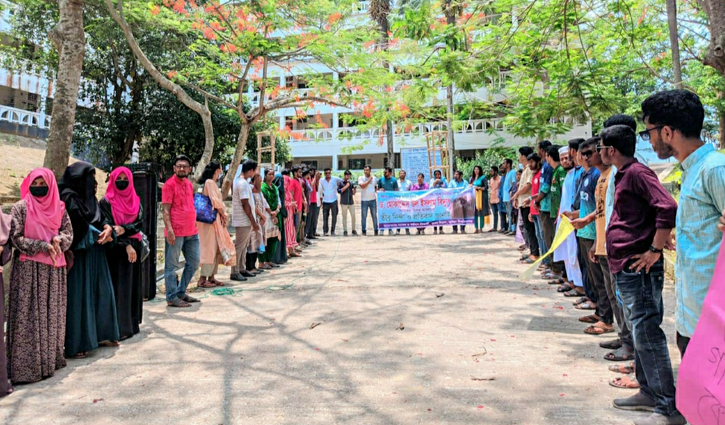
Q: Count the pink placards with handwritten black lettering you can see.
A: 1